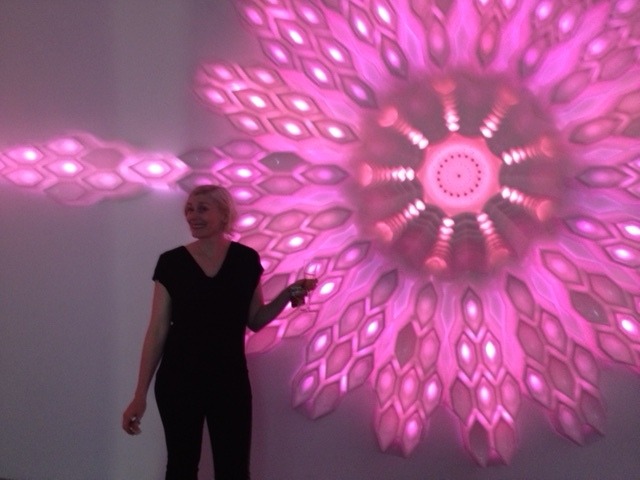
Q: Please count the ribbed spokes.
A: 9